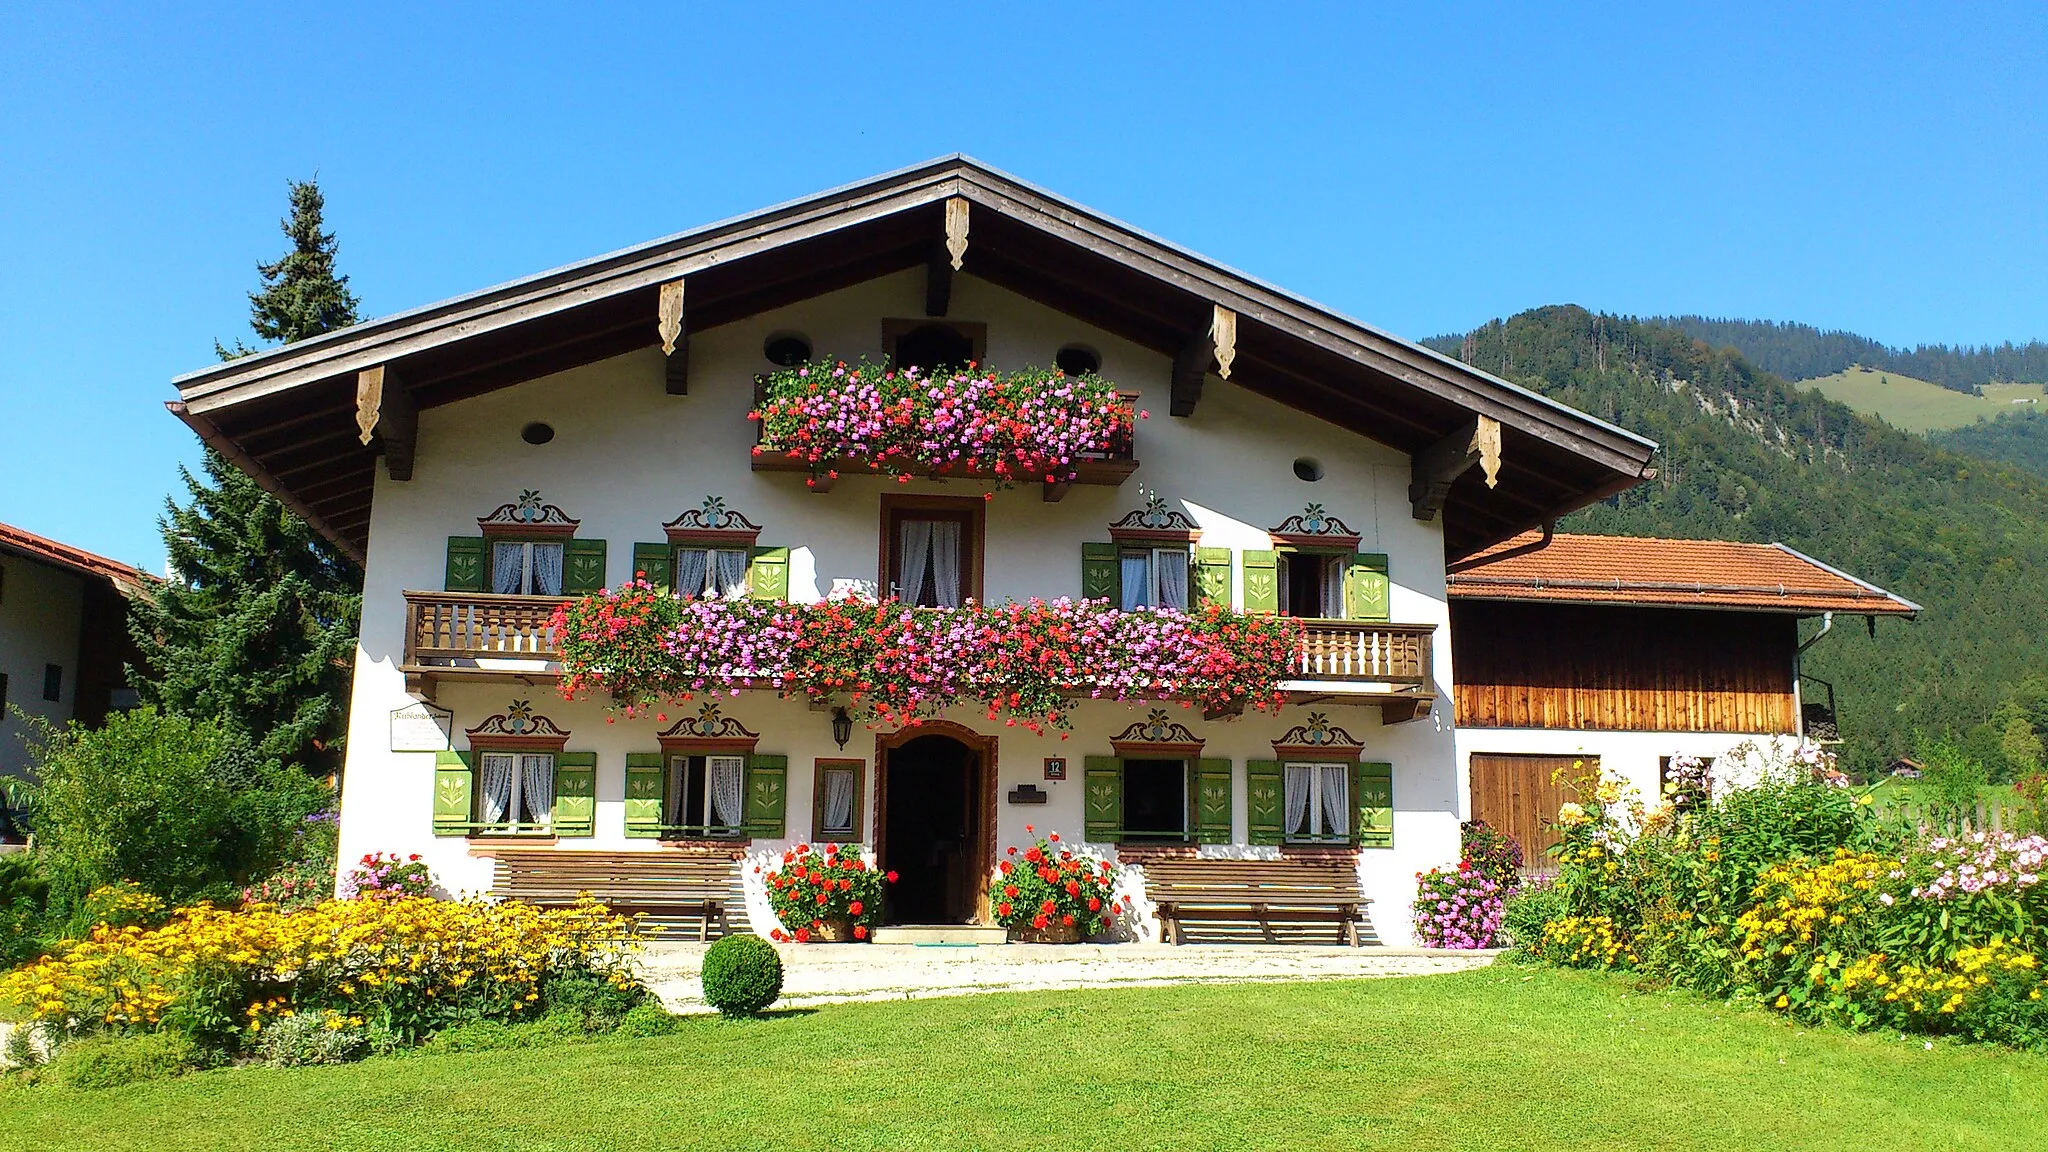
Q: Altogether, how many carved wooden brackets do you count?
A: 5